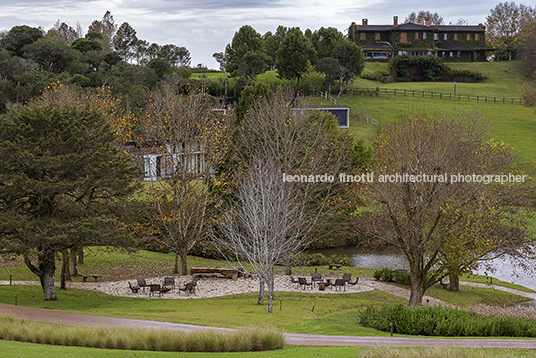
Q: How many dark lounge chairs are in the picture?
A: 12